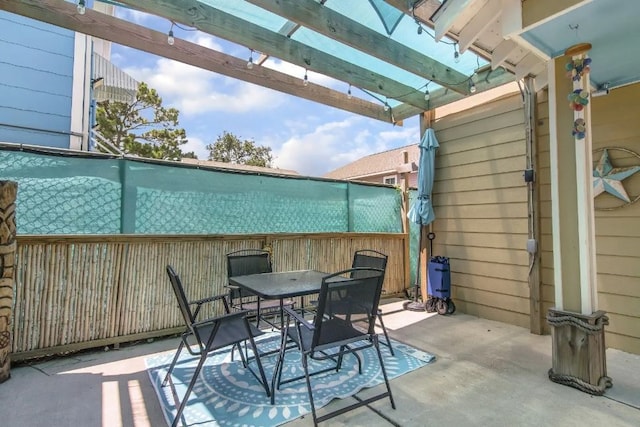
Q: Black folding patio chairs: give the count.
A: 4